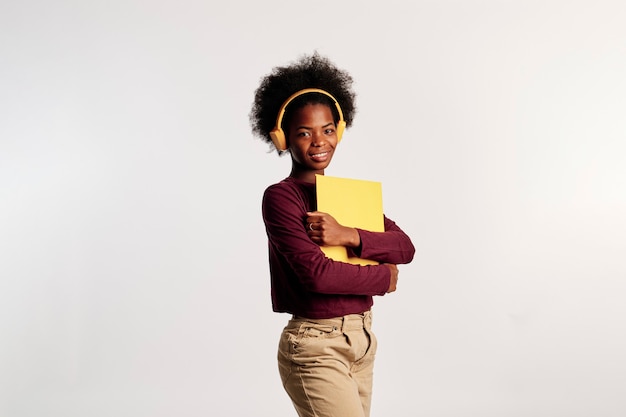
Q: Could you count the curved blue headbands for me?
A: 0